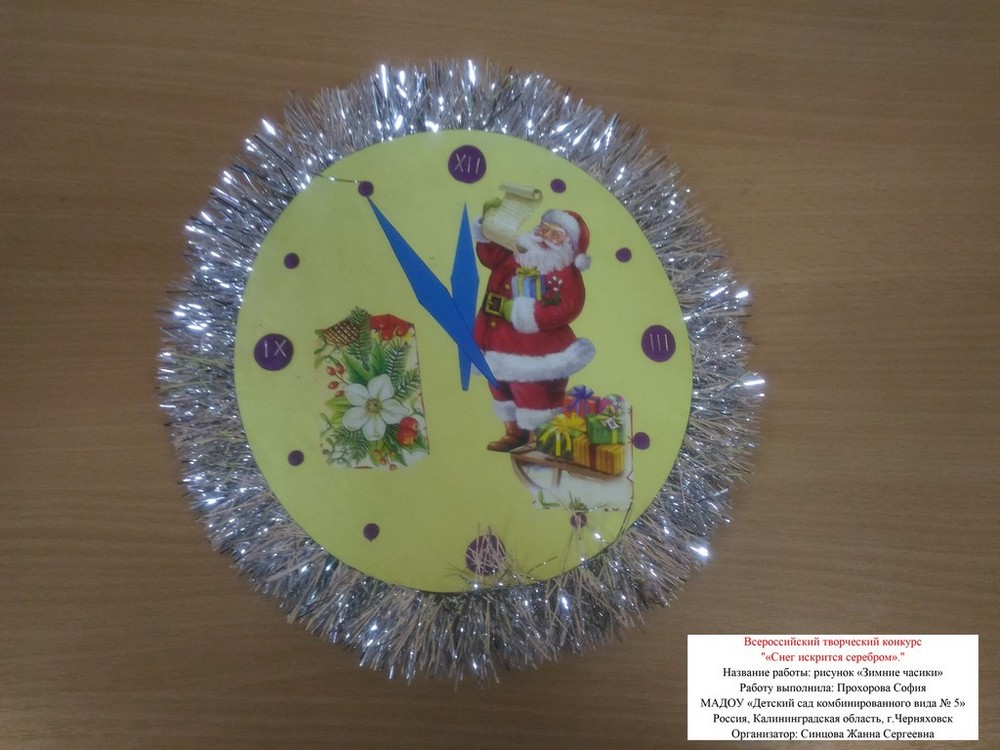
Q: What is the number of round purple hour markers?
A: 12